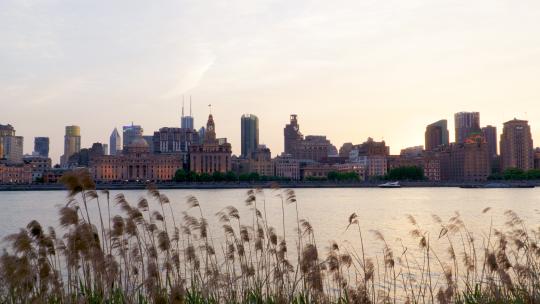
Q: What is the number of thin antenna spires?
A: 2